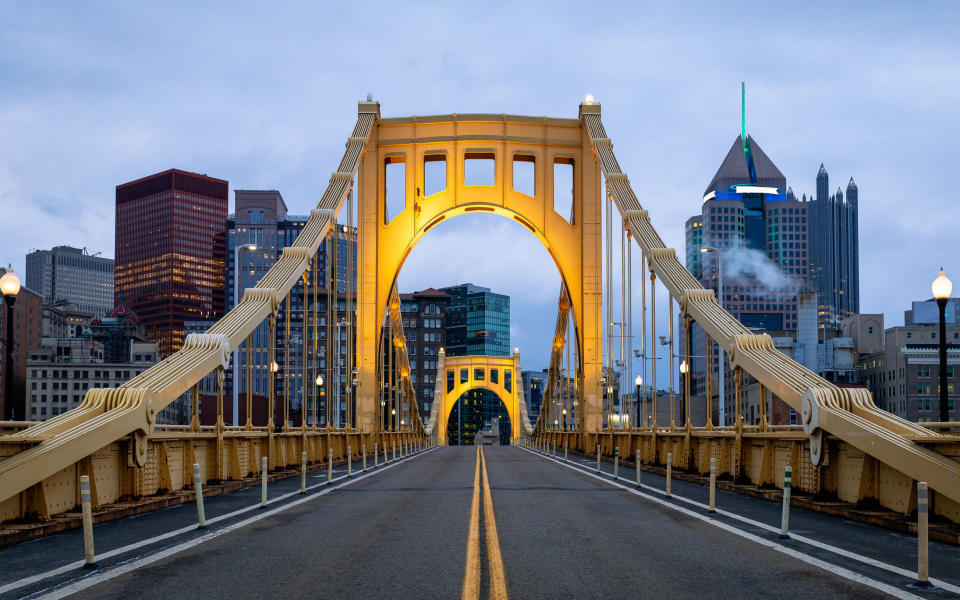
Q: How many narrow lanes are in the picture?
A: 2